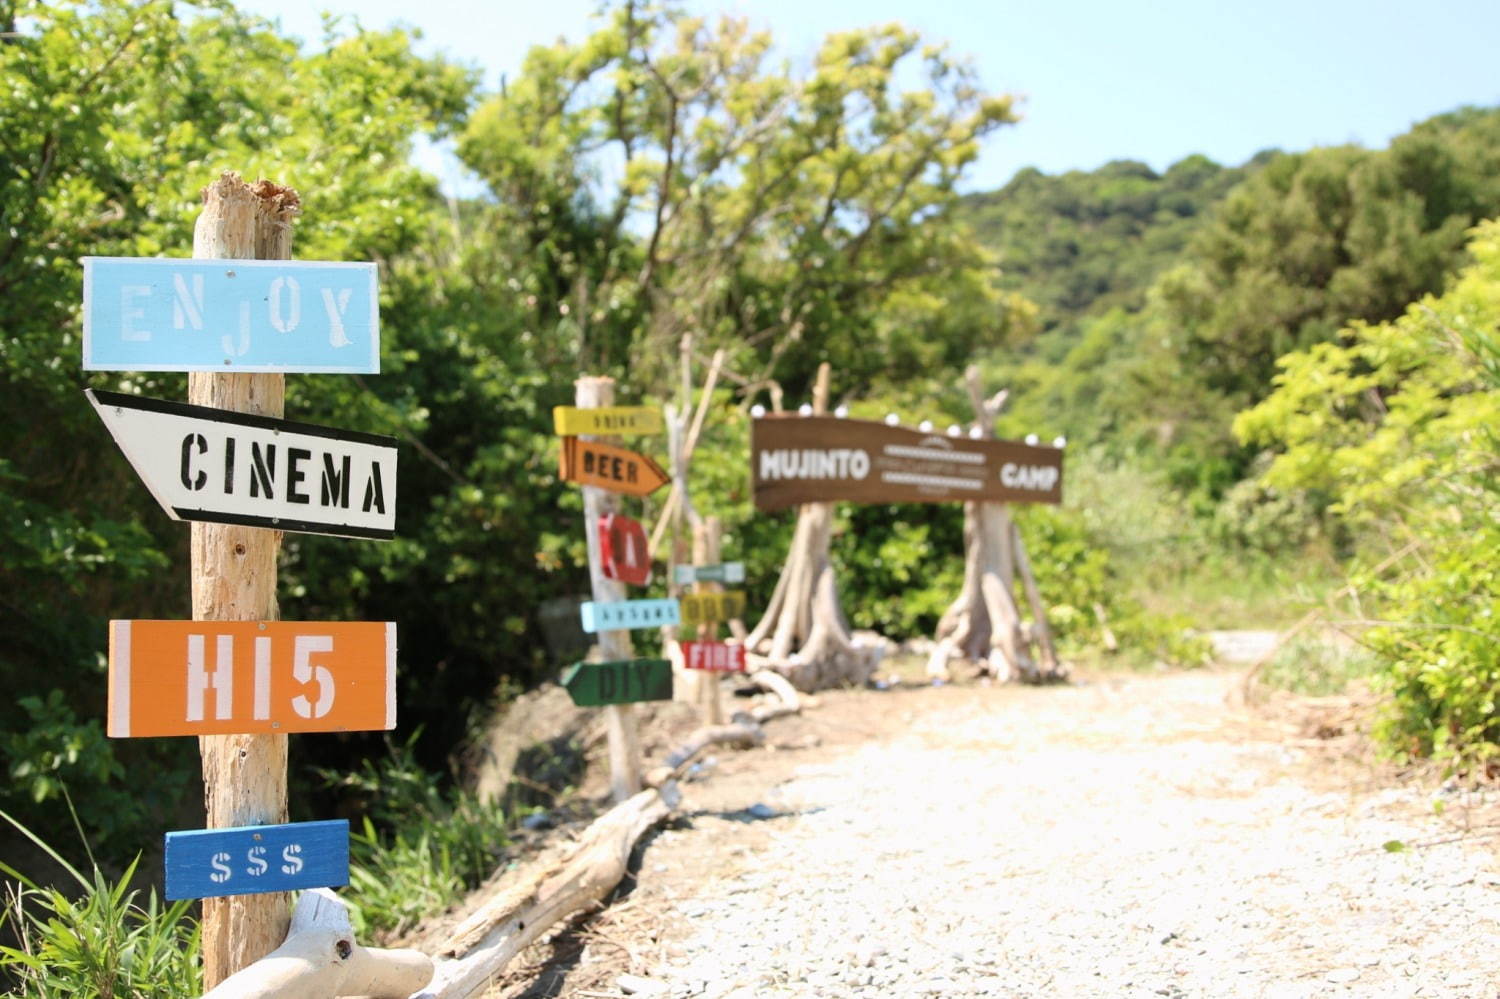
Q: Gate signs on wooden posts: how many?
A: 1